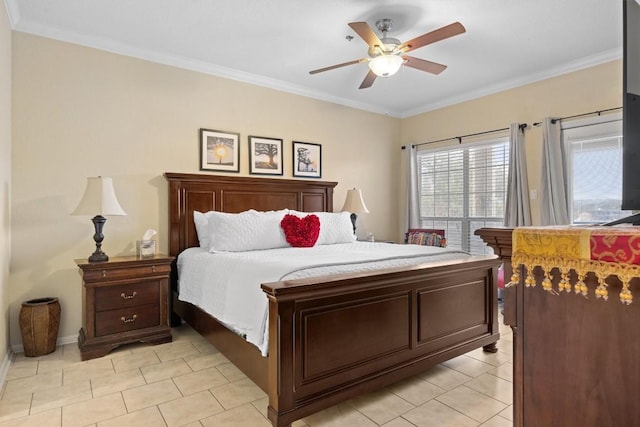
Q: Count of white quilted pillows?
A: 2